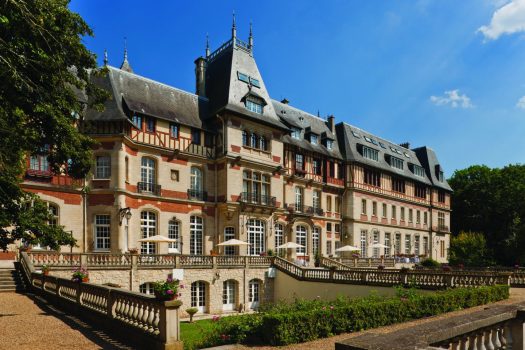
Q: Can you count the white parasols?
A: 5